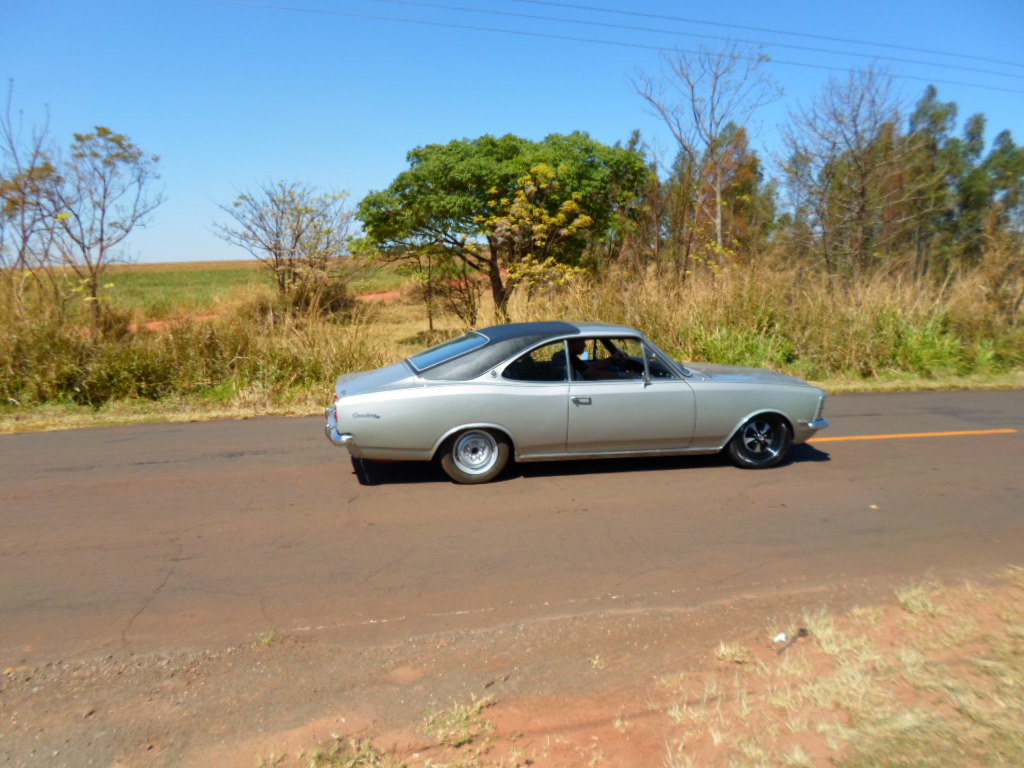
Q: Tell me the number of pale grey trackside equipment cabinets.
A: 0